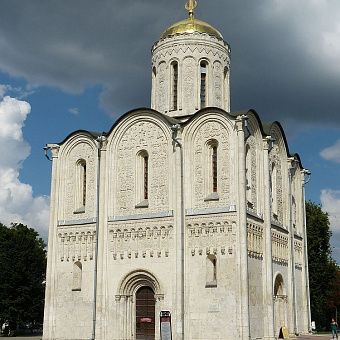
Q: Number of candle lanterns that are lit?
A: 0